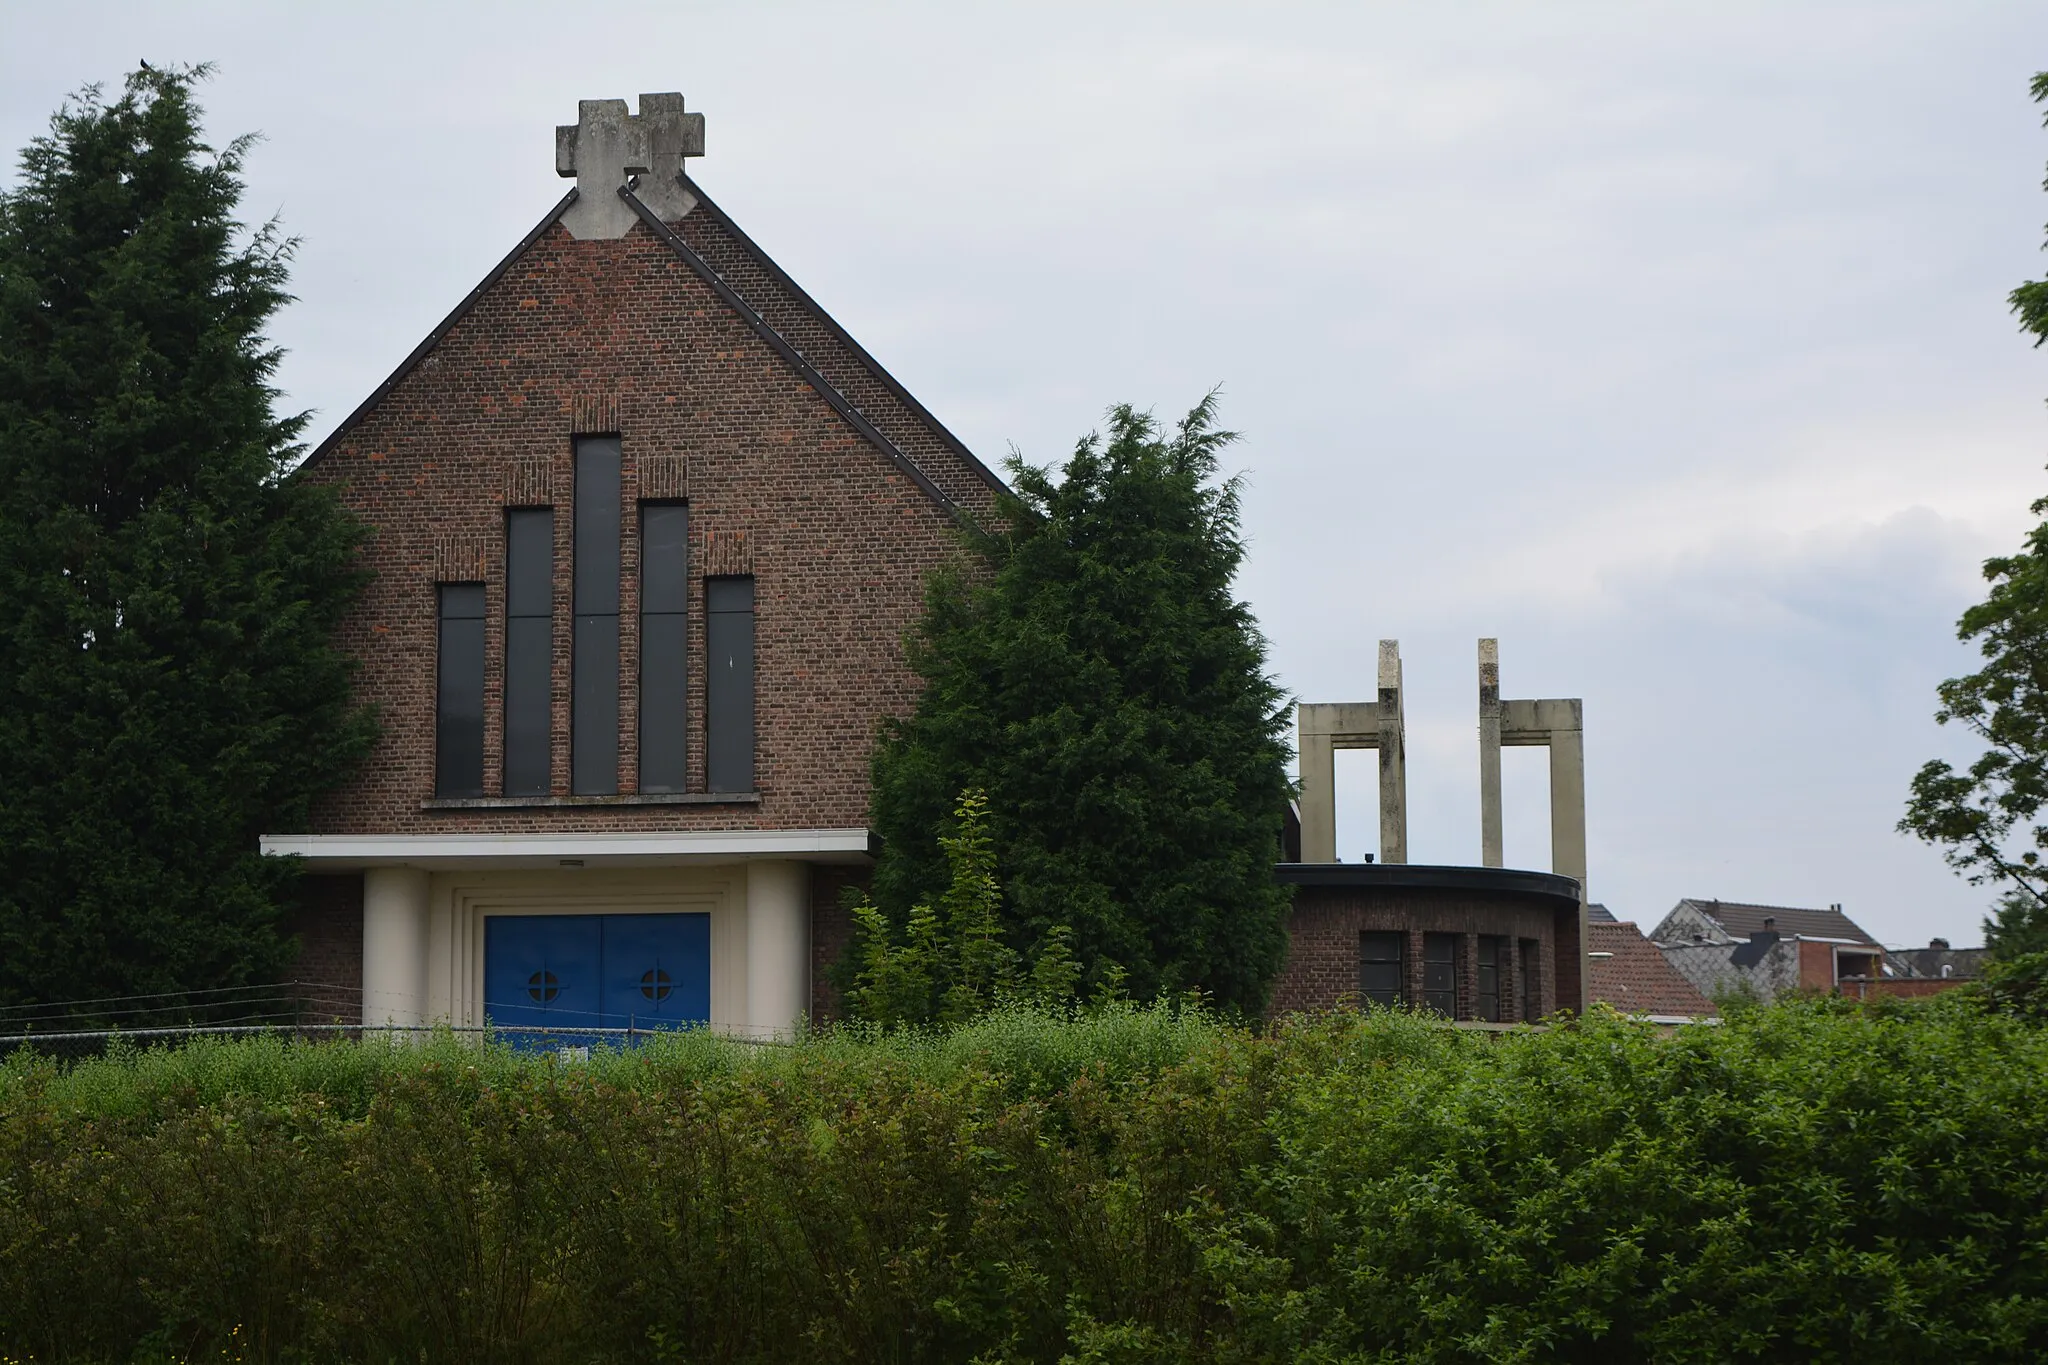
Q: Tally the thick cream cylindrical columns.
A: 2